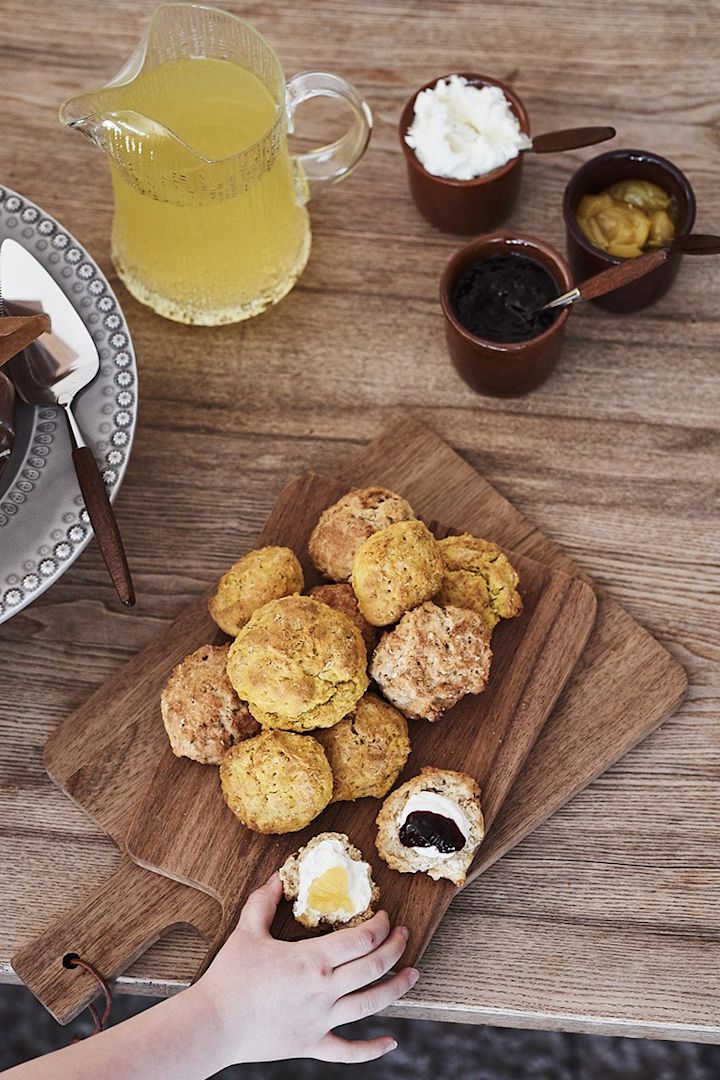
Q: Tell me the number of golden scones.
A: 6